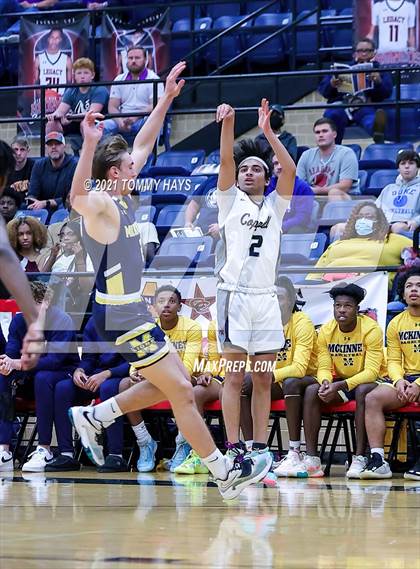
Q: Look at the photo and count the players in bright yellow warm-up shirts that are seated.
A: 5